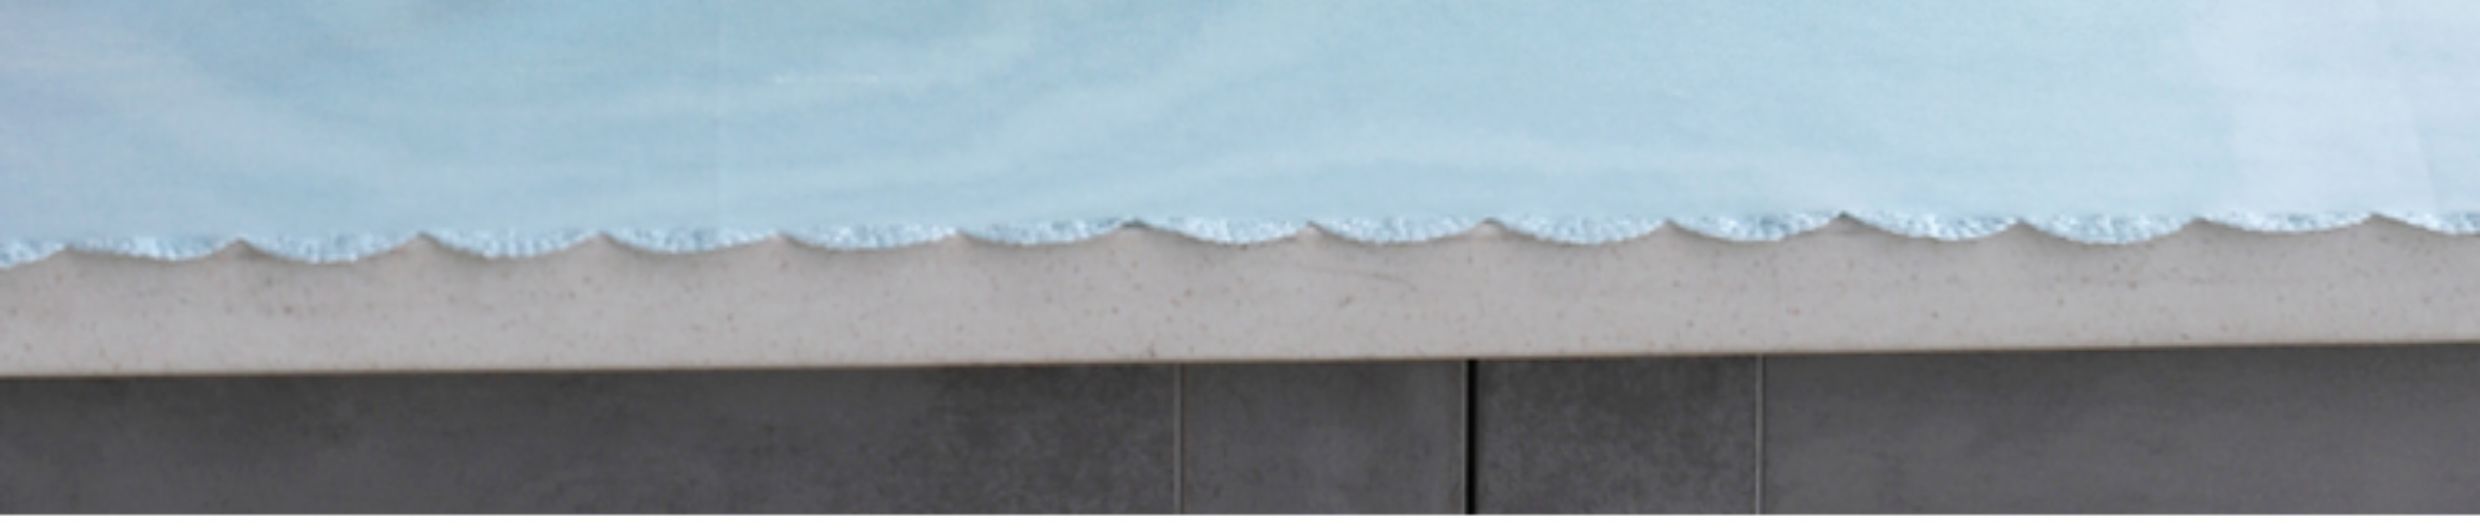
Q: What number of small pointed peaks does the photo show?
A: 14